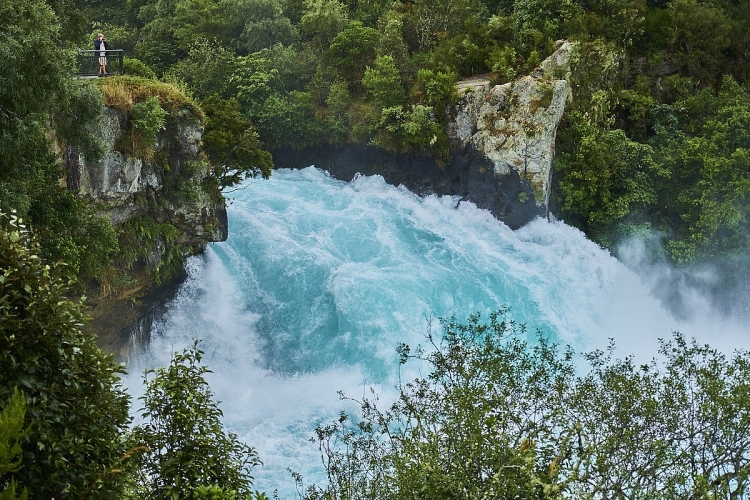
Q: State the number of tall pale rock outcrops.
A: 2